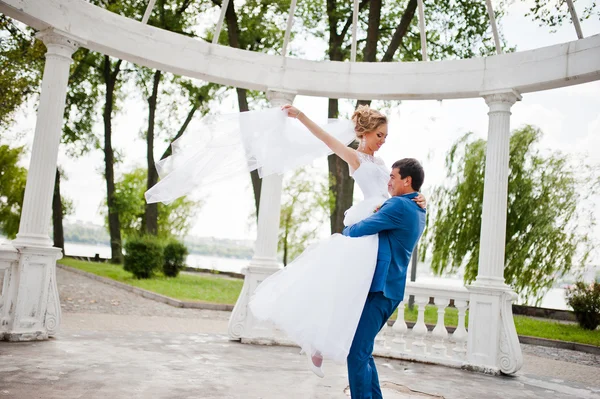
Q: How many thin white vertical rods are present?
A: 7